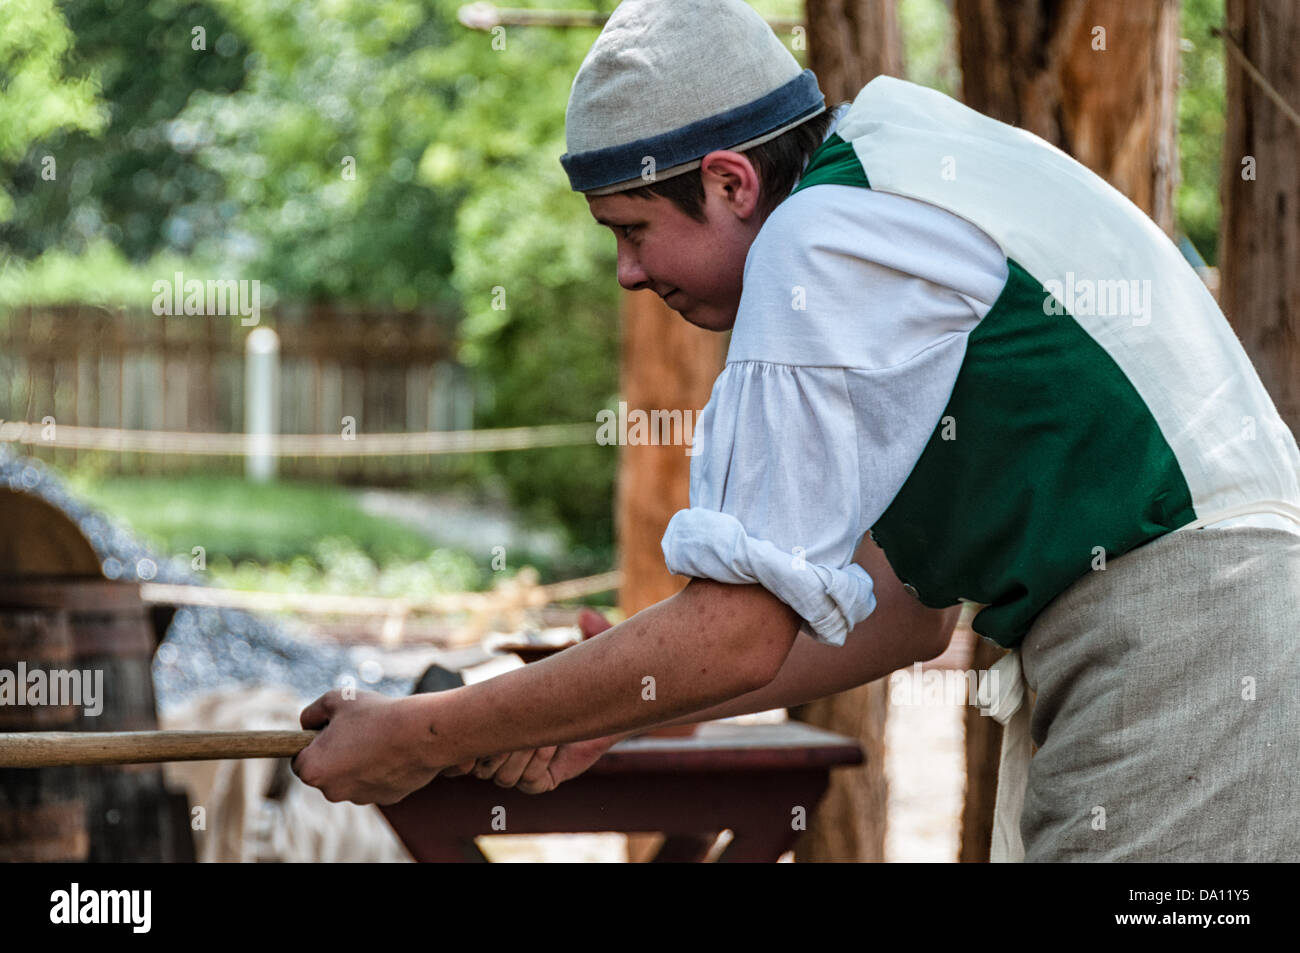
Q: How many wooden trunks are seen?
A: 4